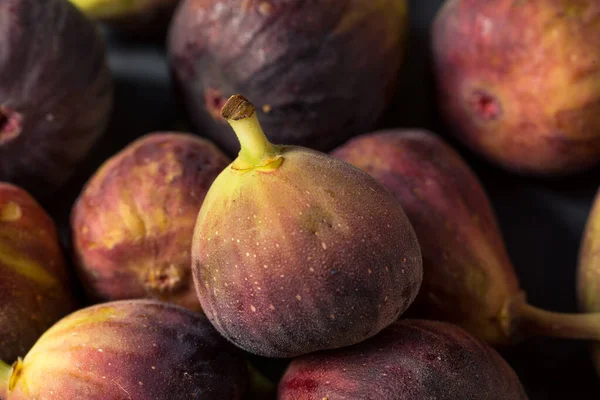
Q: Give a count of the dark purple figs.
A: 2